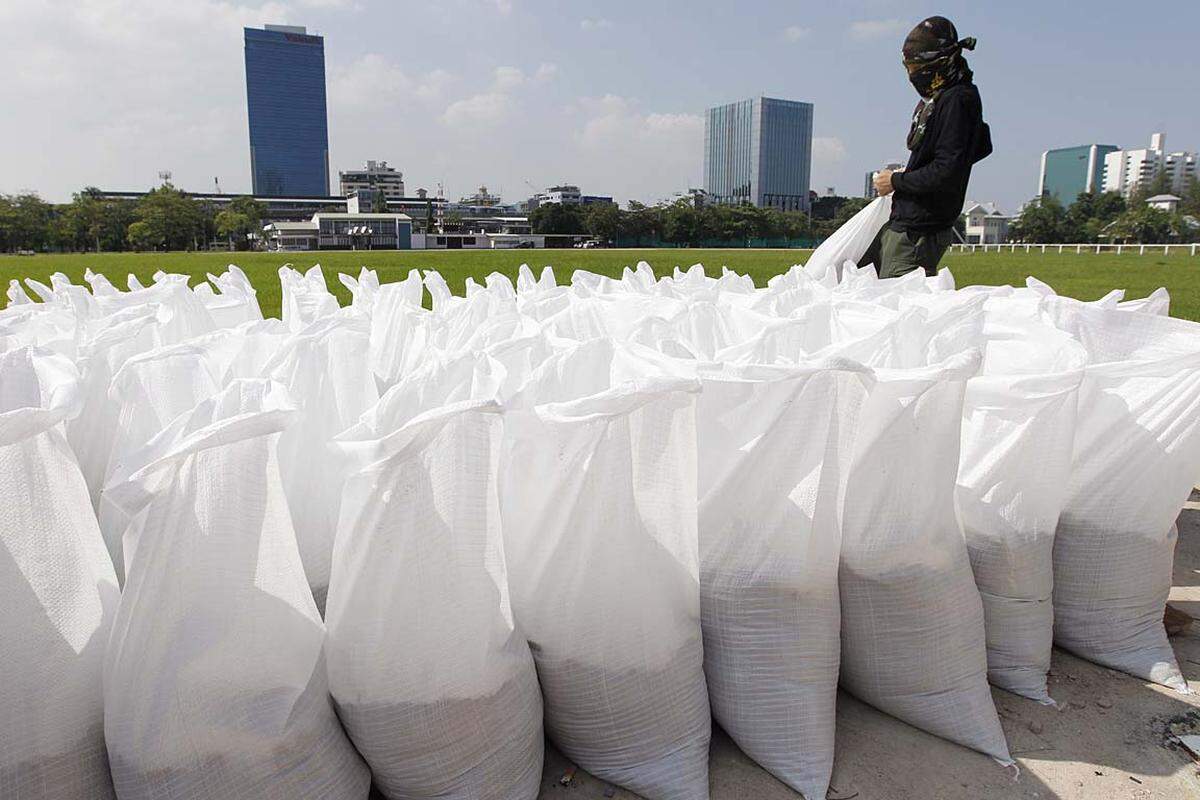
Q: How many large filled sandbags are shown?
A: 8